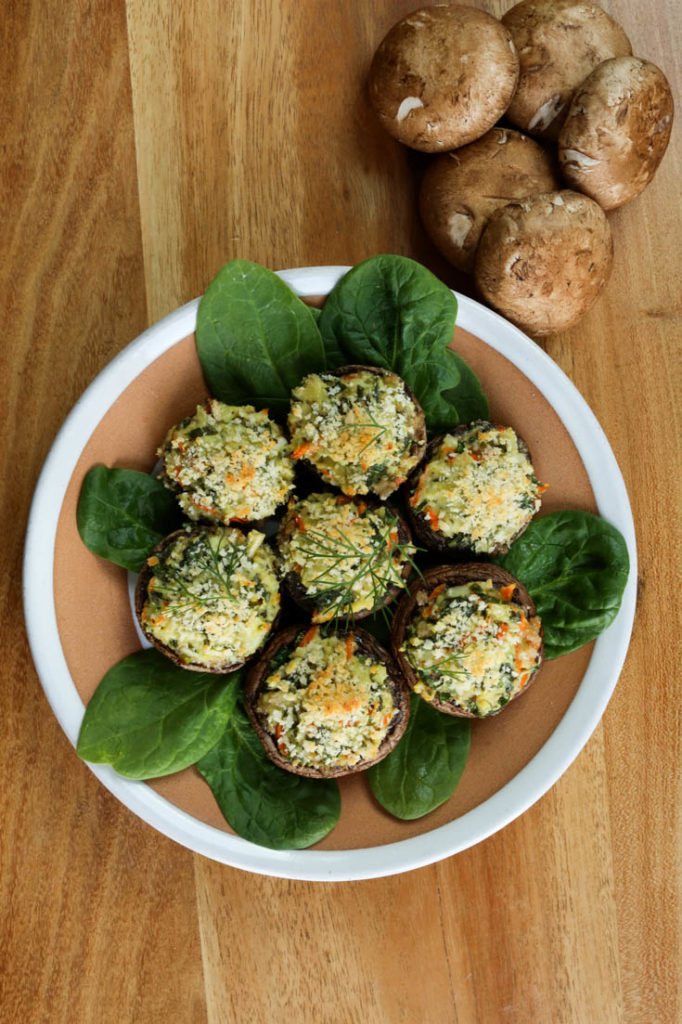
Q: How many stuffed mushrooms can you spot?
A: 7